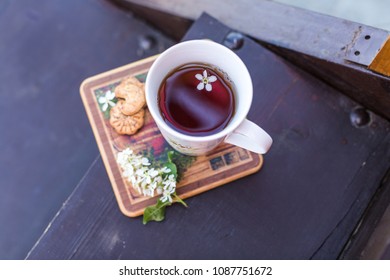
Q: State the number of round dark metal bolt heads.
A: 3